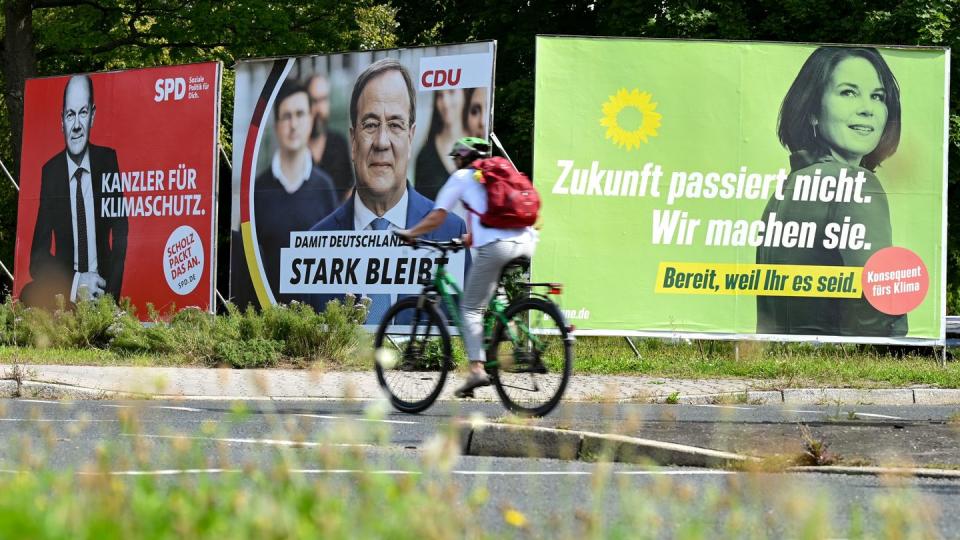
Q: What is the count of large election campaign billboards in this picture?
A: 3